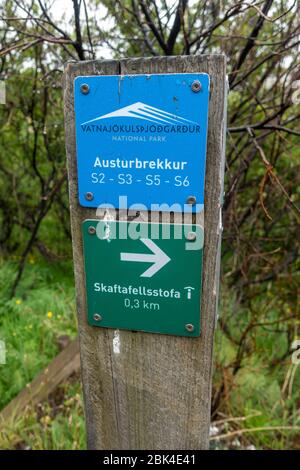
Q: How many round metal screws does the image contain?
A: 8